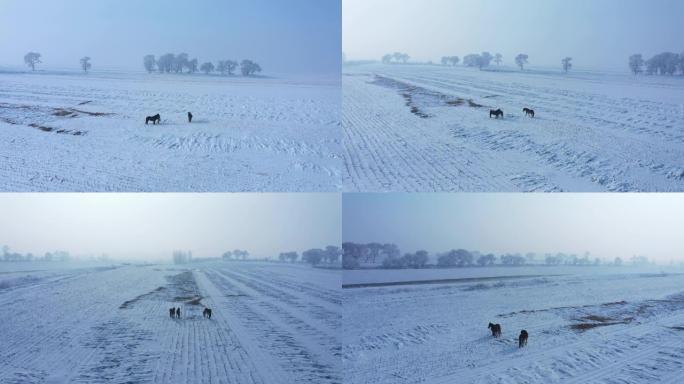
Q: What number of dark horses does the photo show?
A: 9